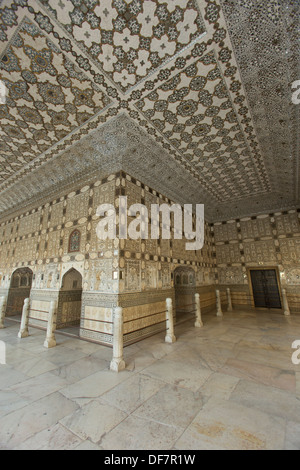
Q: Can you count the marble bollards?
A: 9